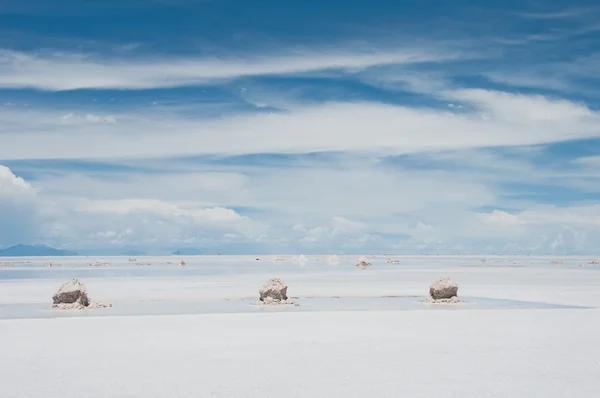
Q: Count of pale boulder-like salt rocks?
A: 3